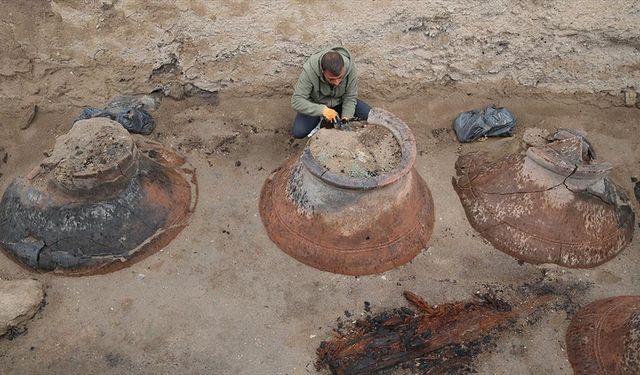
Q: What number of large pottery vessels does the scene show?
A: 4